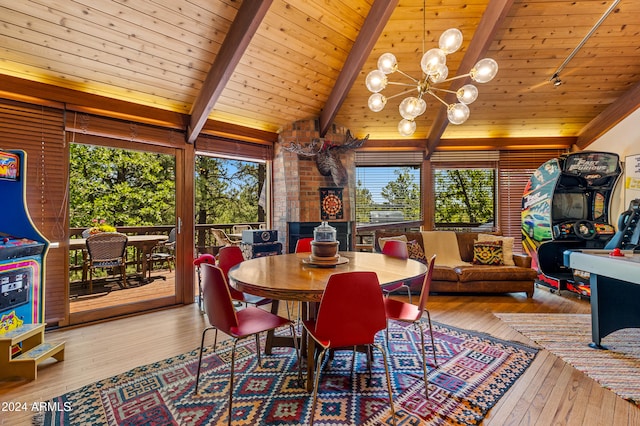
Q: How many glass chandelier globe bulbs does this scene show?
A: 12